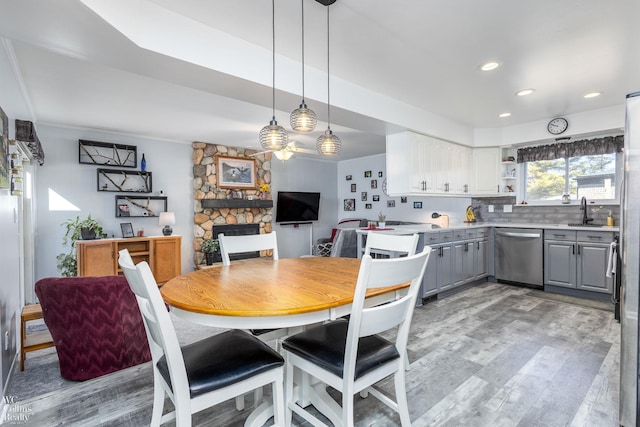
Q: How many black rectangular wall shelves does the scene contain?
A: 3